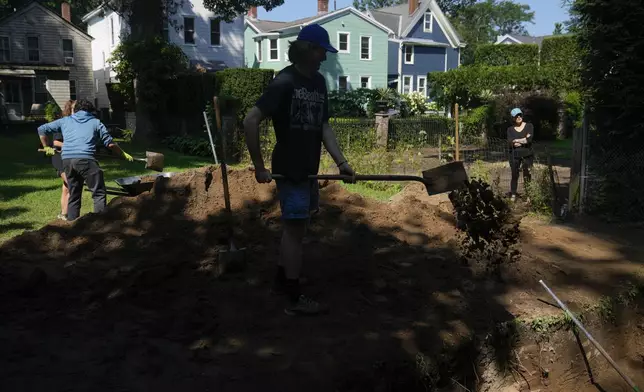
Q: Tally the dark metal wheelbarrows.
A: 1